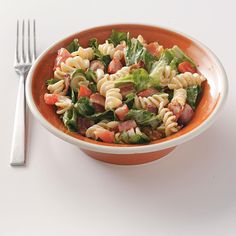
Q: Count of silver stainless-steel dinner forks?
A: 1